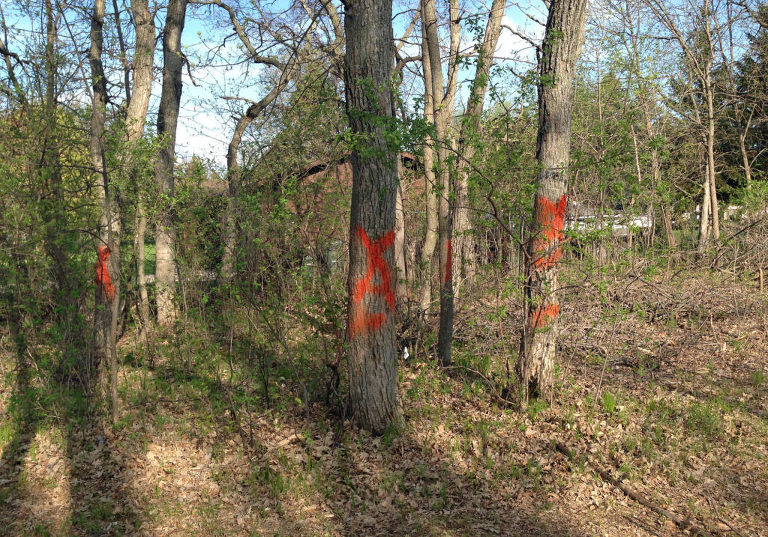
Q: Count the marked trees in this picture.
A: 4